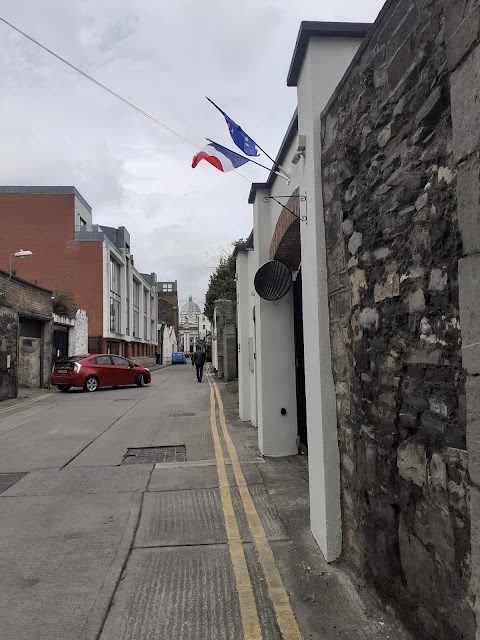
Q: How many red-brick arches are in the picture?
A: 1